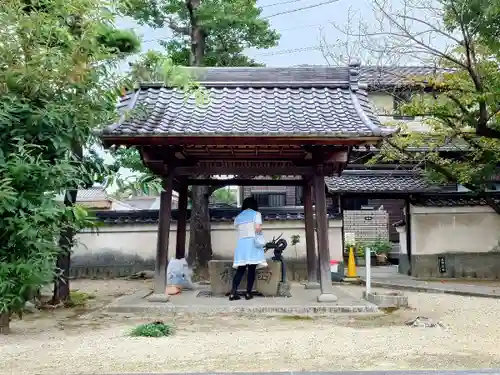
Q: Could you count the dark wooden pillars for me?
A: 4